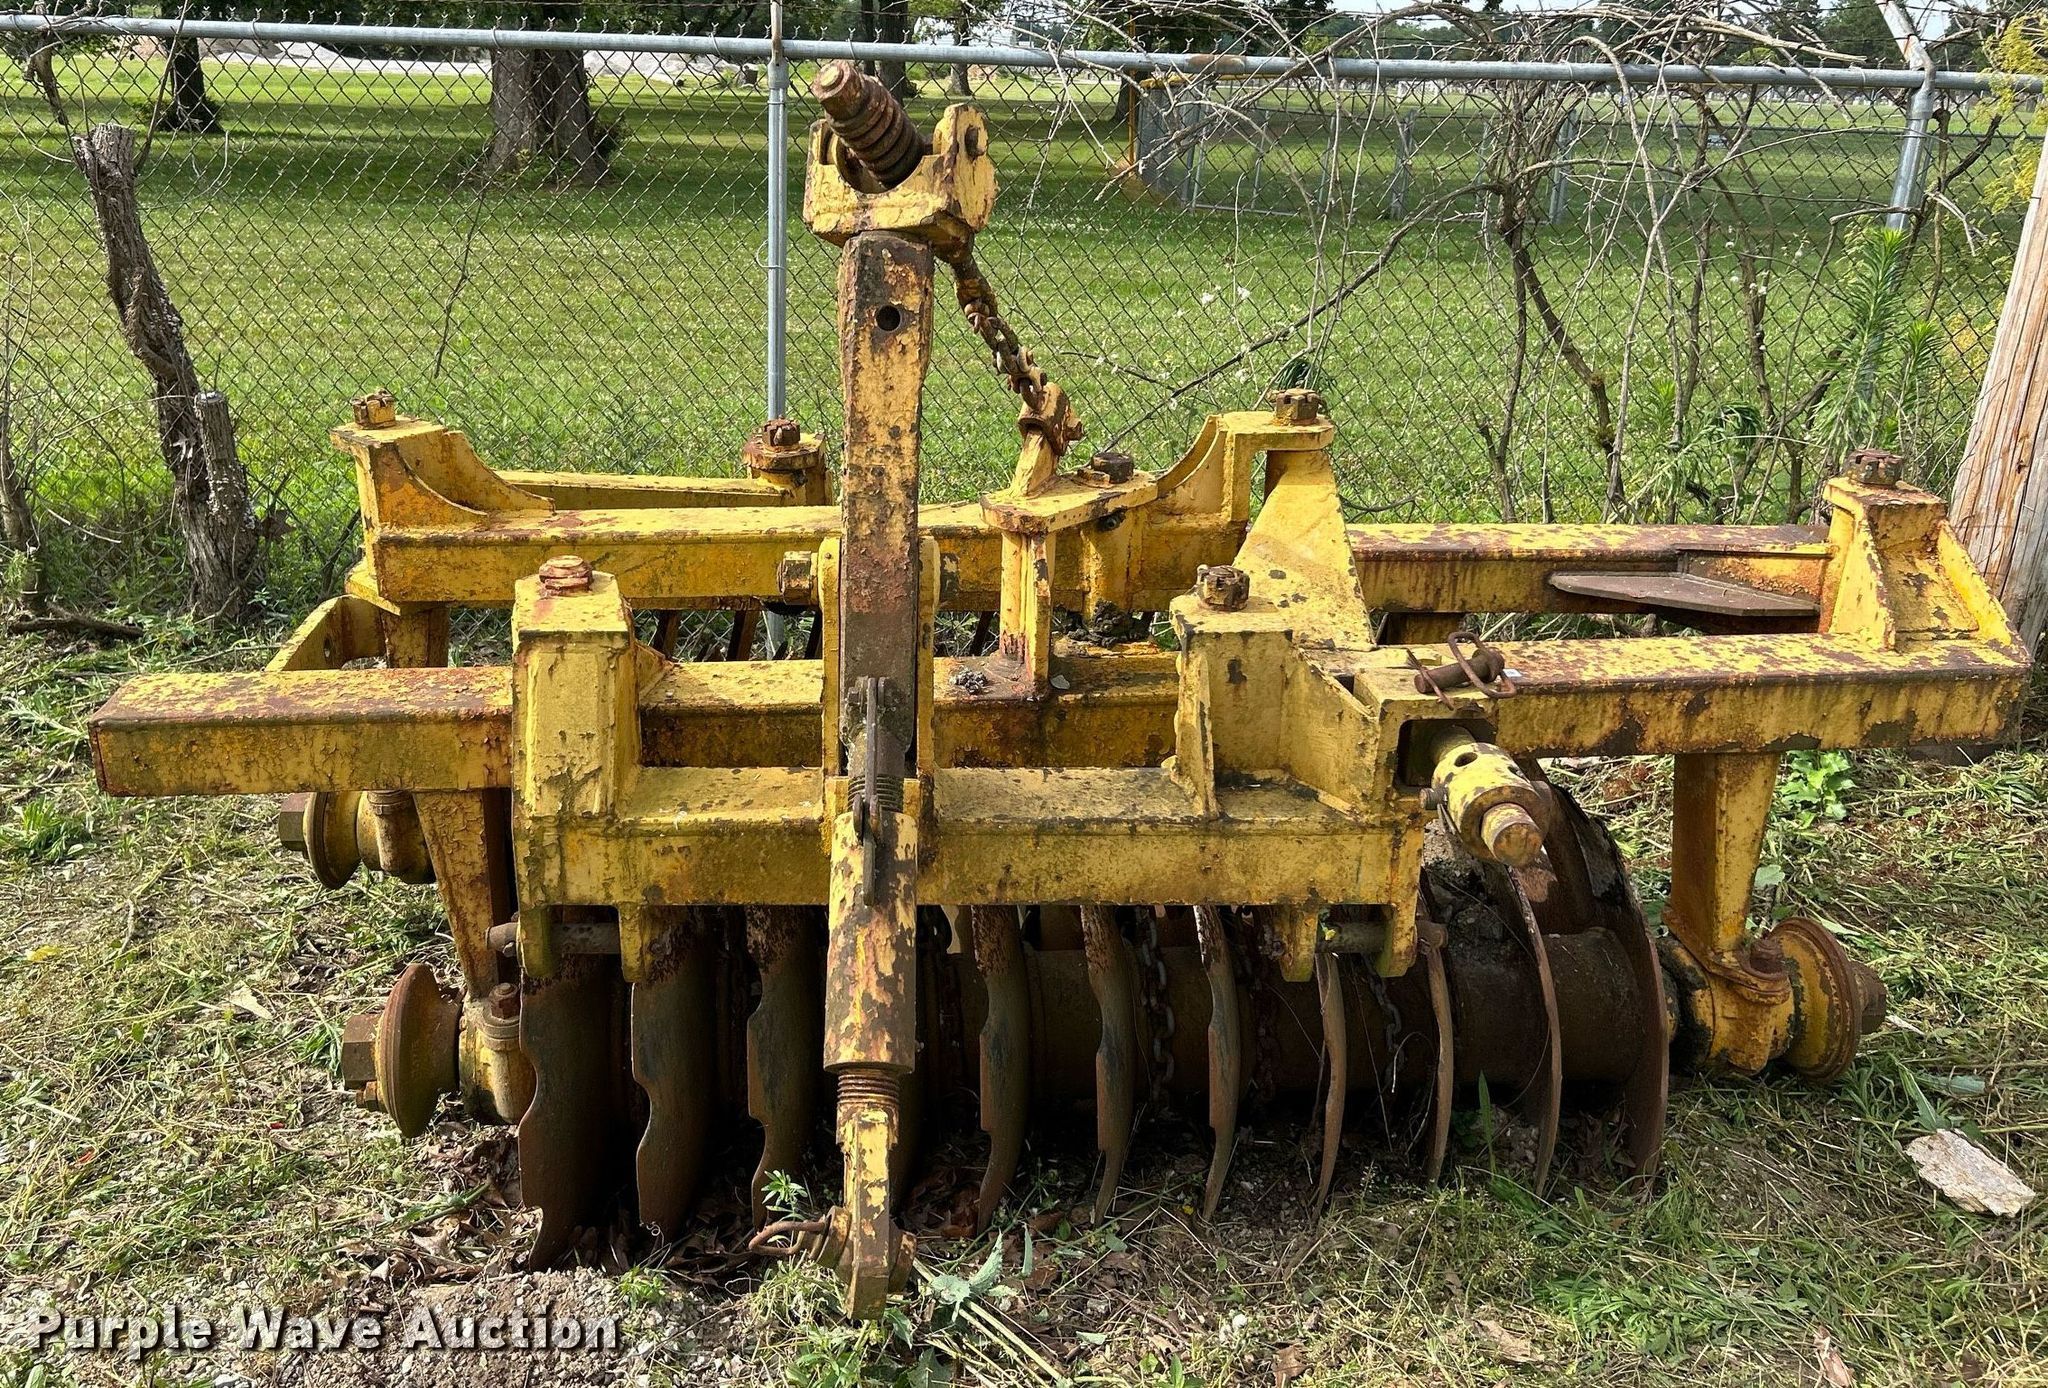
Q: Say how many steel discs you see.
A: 11